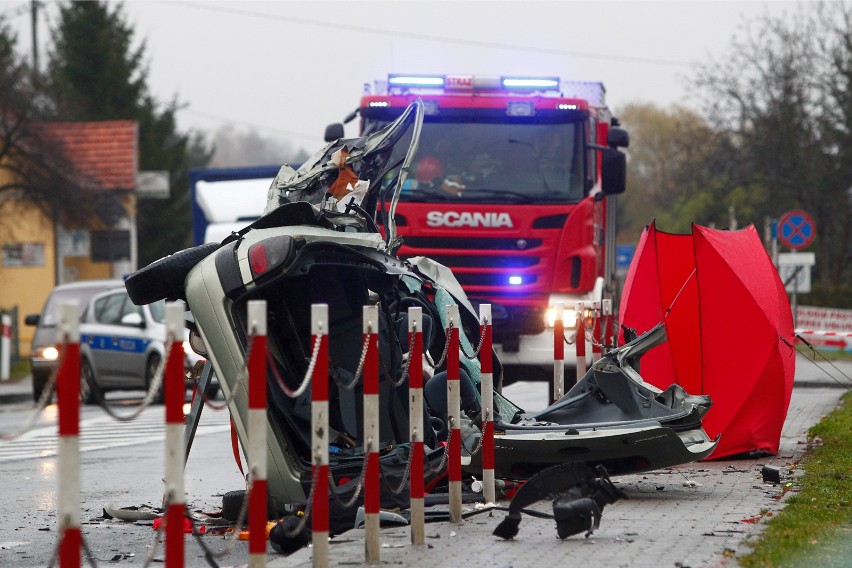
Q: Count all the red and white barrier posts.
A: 12